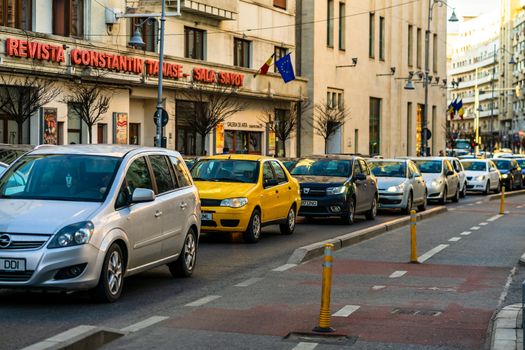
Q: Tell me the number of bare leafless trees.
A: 5